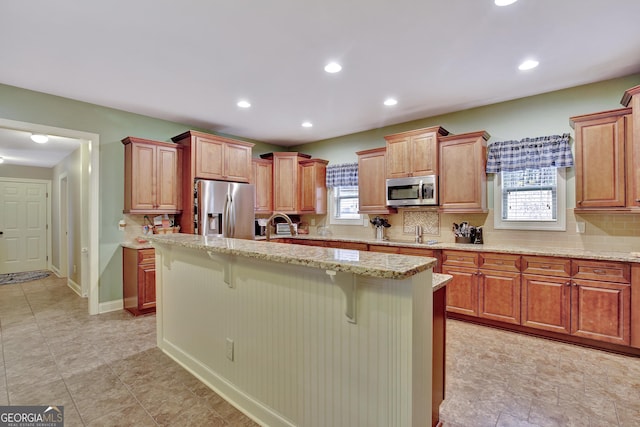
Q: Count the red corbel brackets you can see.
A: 0